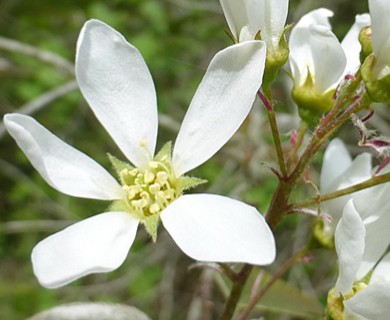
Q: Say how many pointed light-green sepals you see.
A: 5